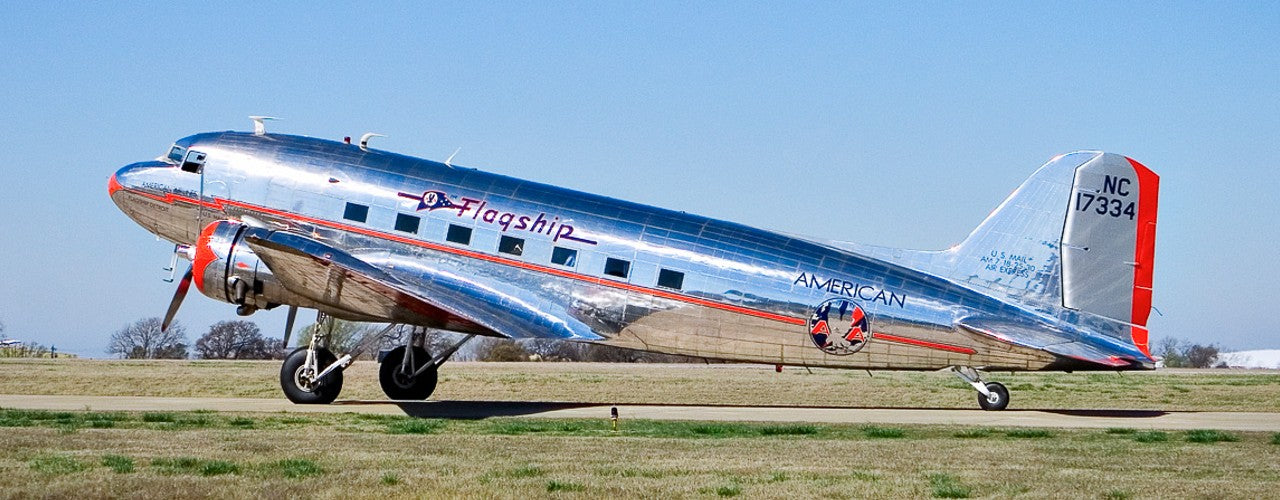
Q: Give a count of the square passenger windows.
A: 7